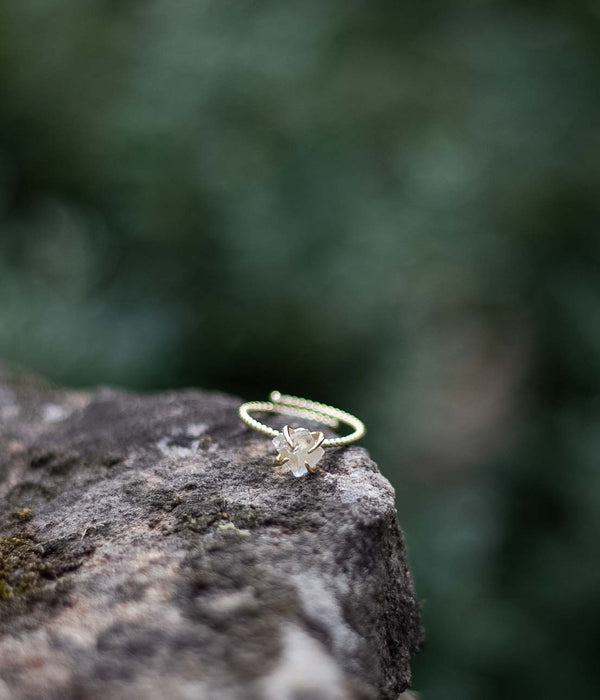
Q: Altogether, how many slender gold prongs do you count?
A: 4